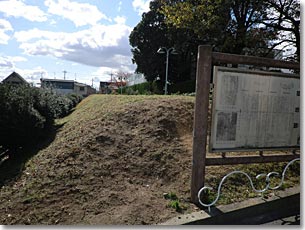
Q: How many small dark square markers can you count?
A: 3